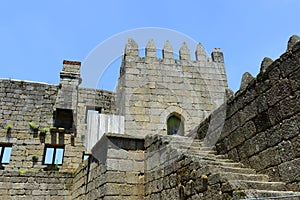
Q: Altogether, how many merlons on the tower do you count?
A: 6